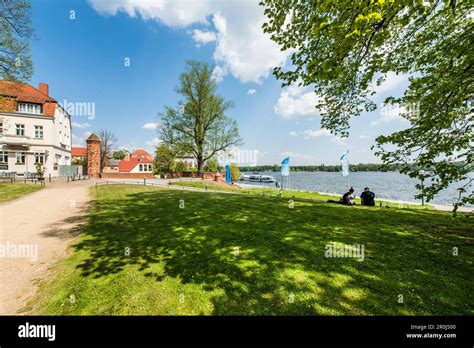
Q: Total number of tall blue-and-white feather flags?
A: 2